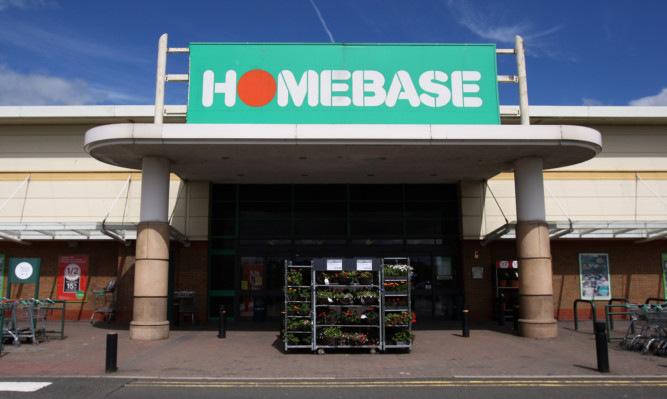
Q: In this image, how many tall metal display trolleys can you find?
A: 3